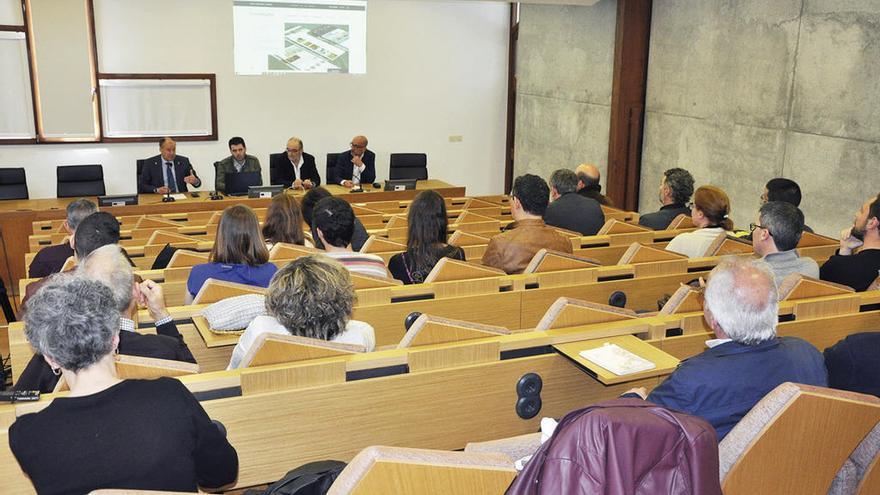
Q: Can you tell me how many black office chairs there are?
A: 7